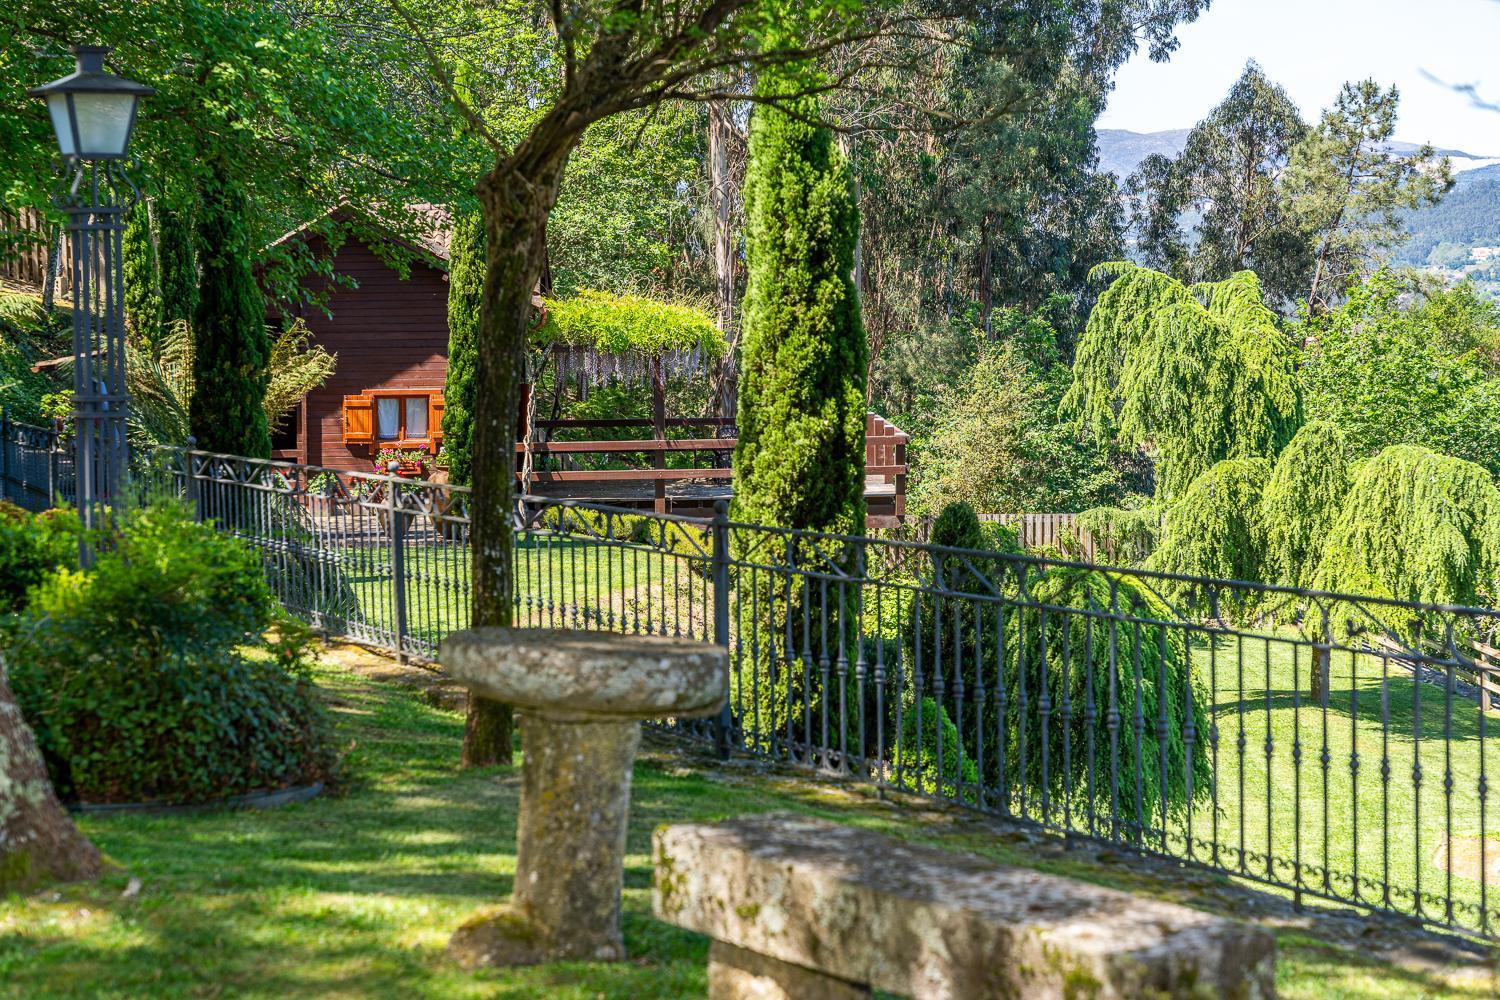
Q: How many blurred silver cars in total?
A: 0